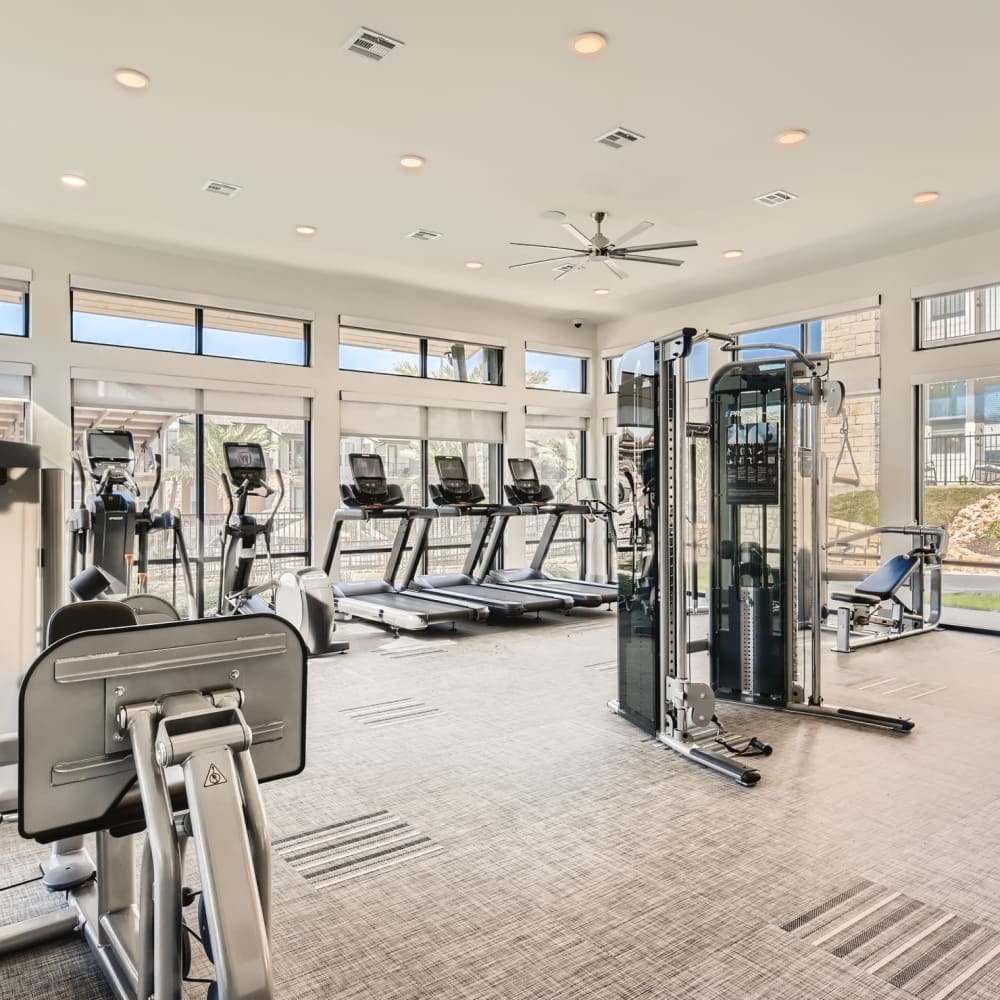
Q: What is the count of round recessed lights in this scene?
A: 10